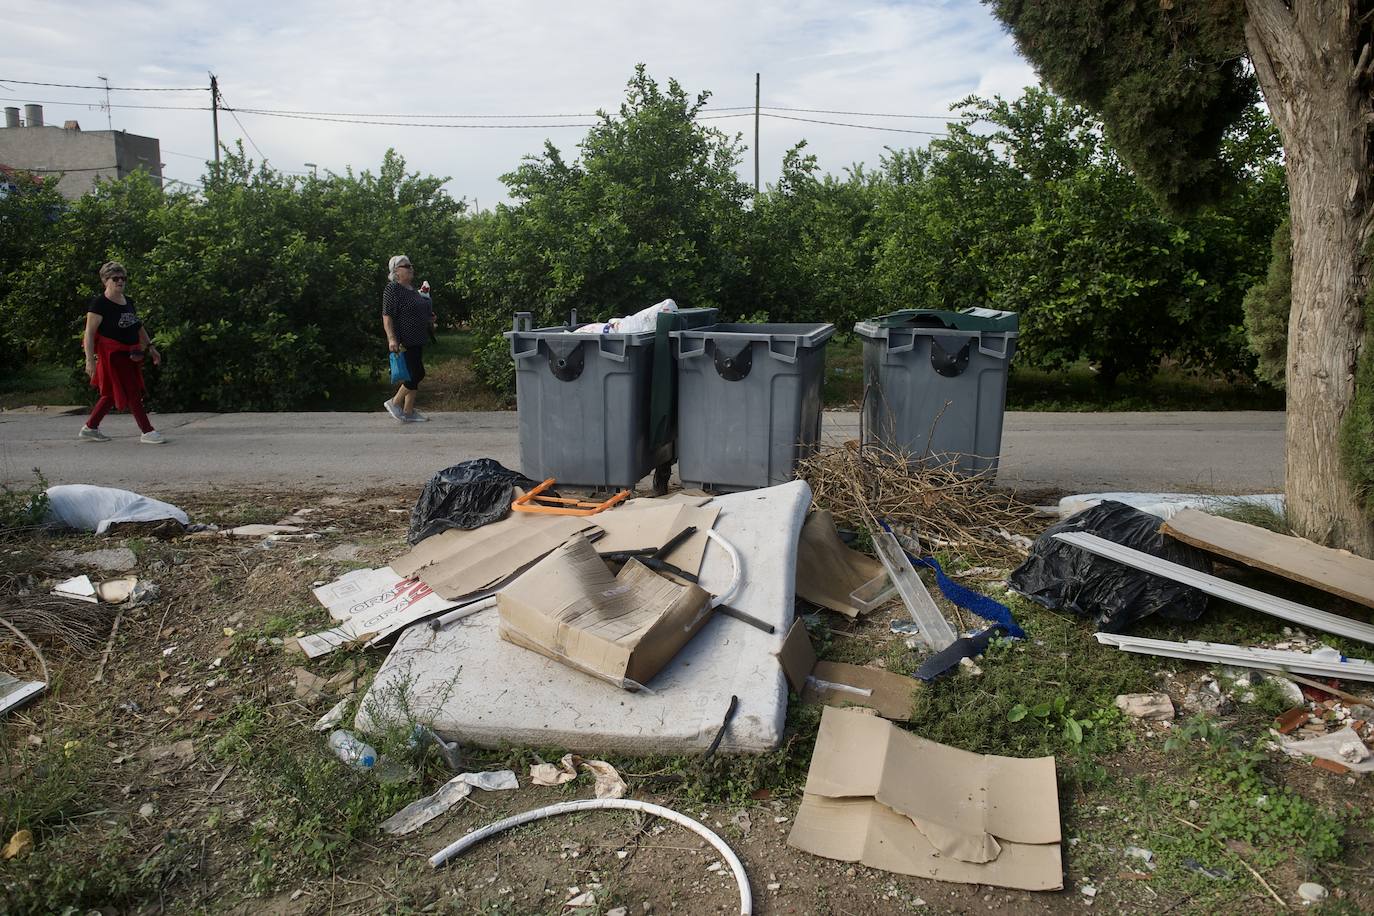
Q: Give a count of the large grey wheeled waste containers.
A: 3